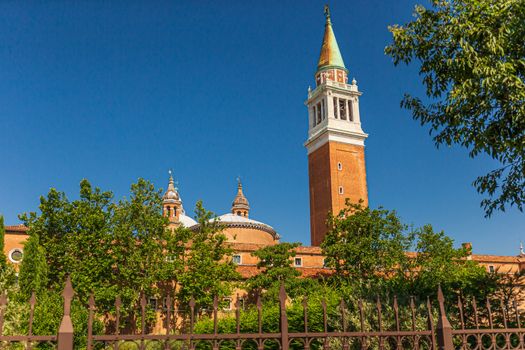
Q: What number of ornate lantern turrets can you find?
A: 2